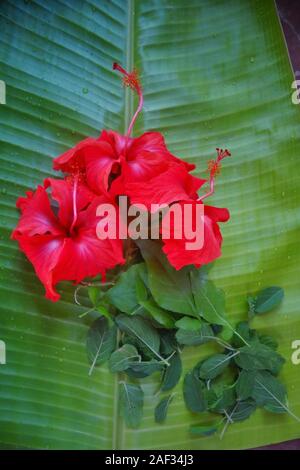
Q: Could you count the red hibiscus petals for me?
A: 15